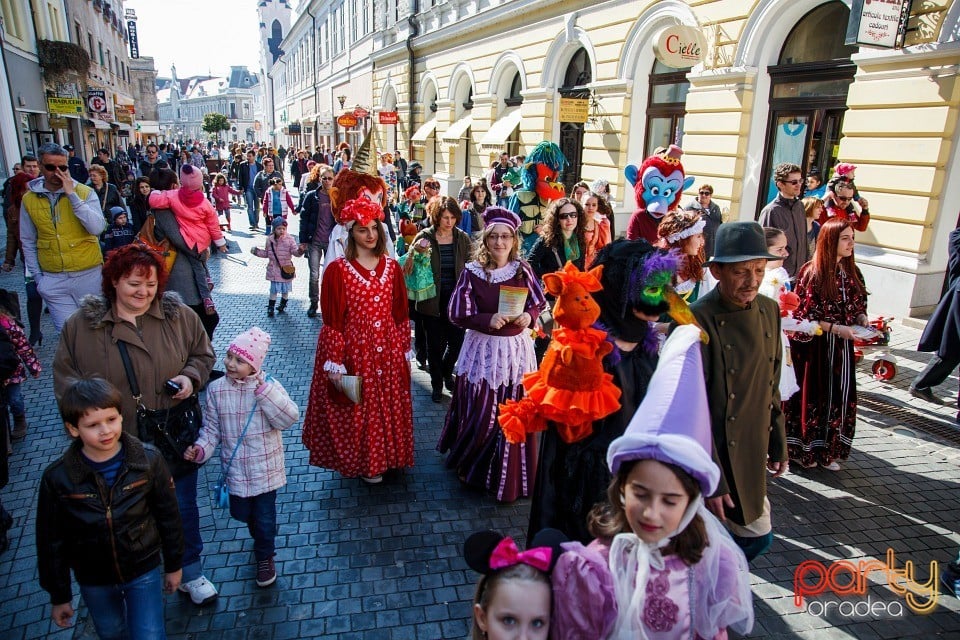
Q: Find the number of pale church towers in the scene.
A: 1